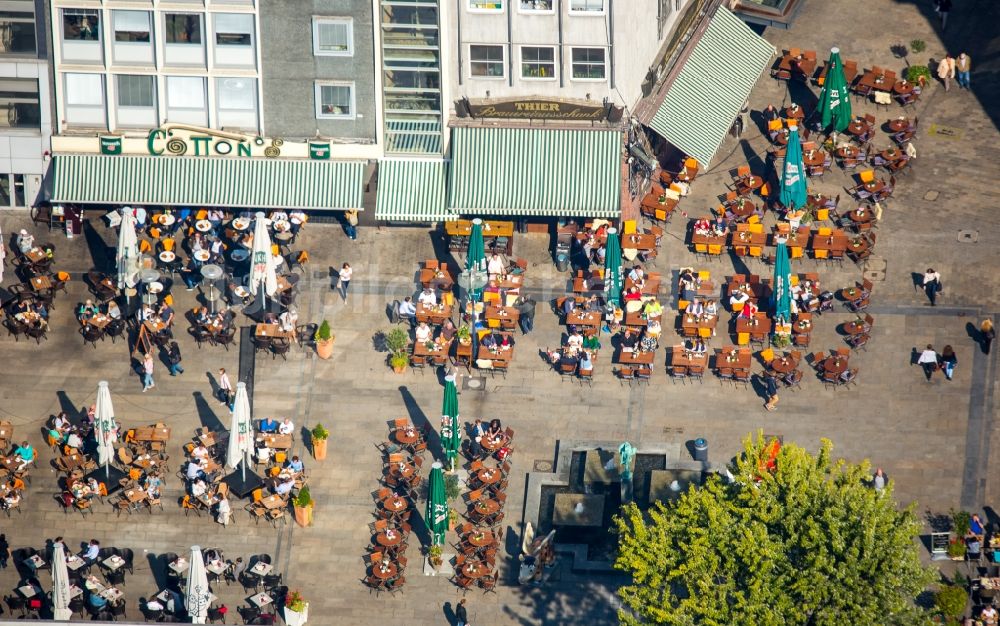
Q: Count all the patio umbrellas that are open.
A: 0